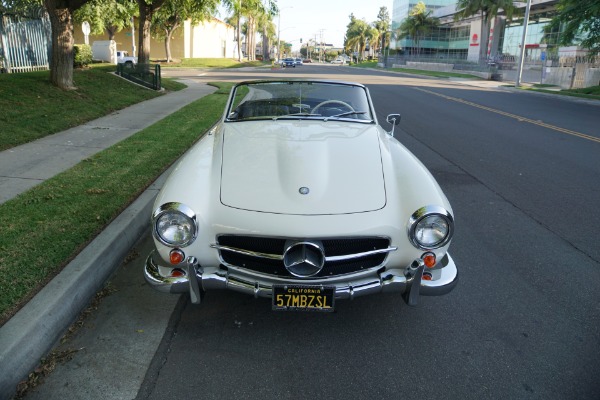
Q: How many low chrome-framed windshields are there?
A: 1